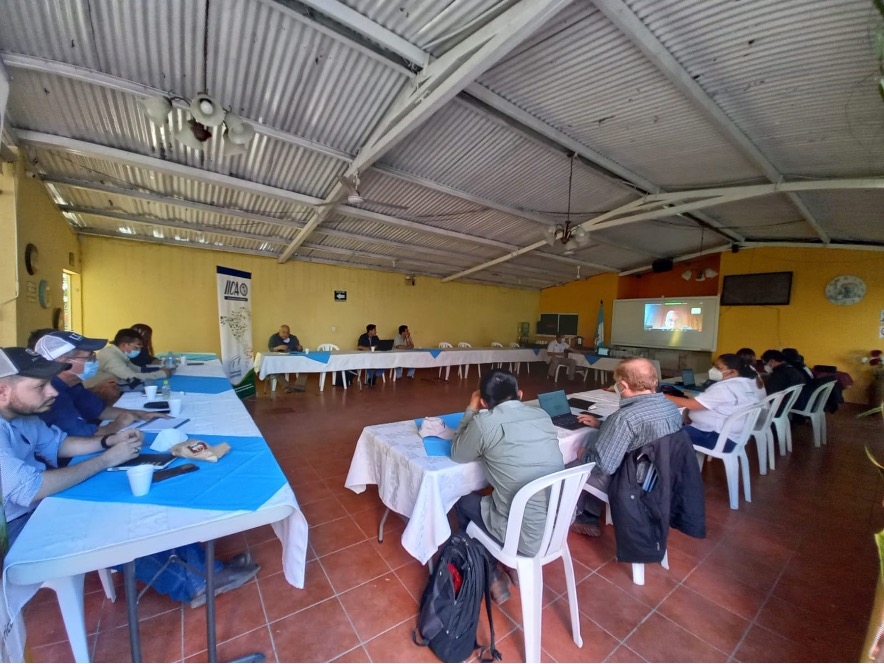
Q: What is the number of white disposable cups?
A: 6